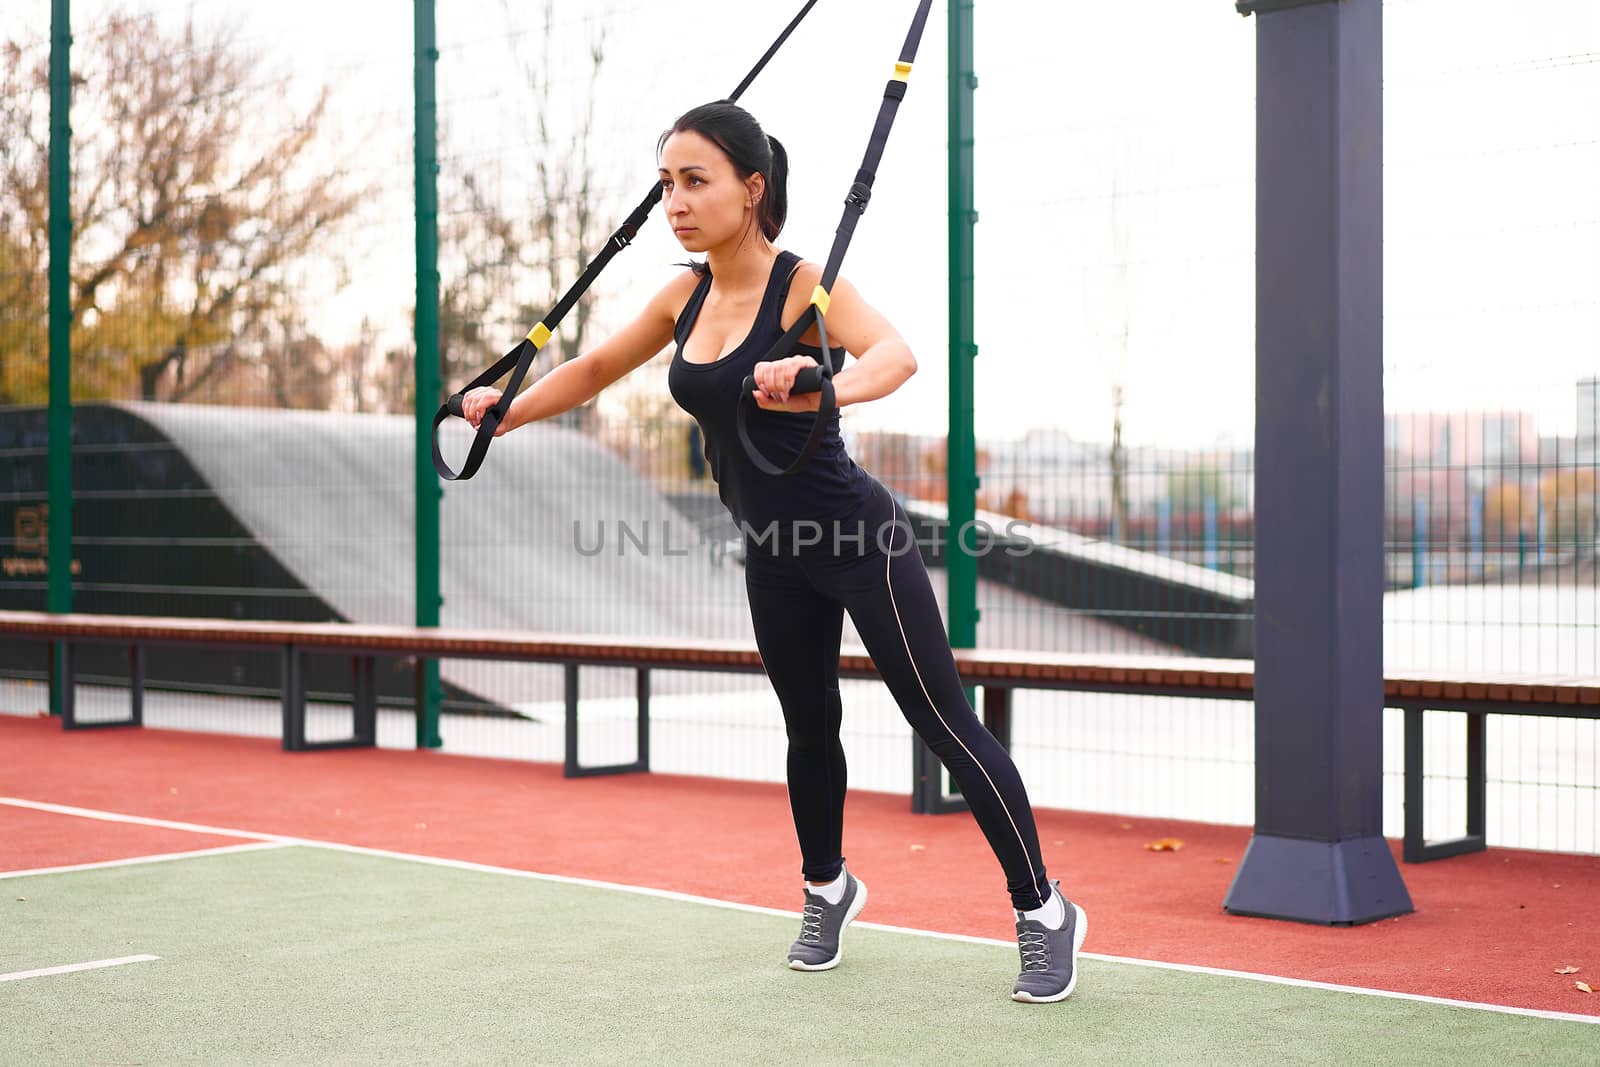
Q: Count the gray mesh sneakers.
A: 2